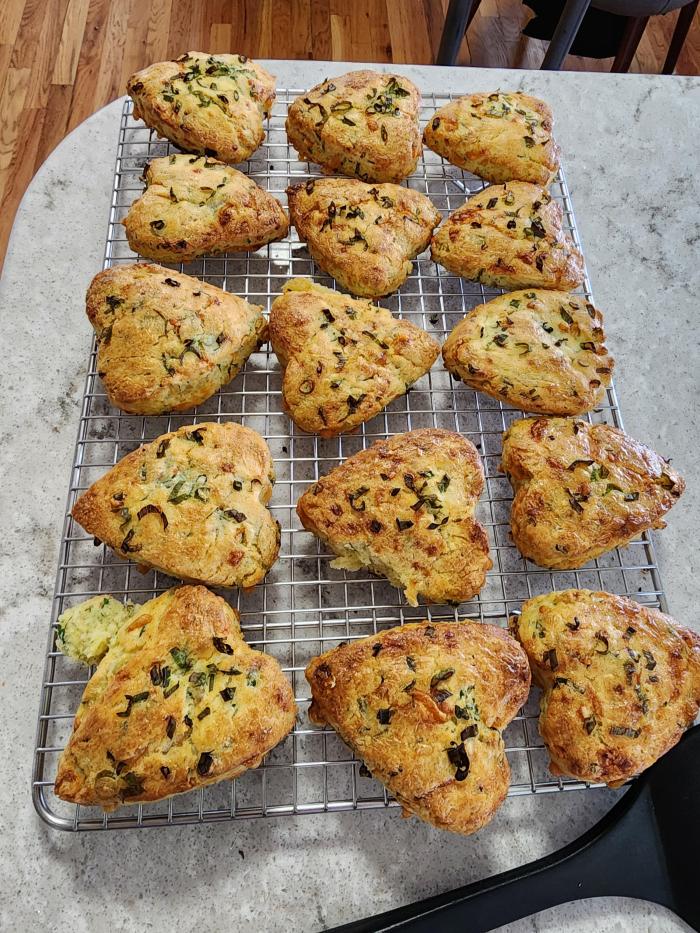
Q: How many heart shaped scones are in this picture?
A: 15